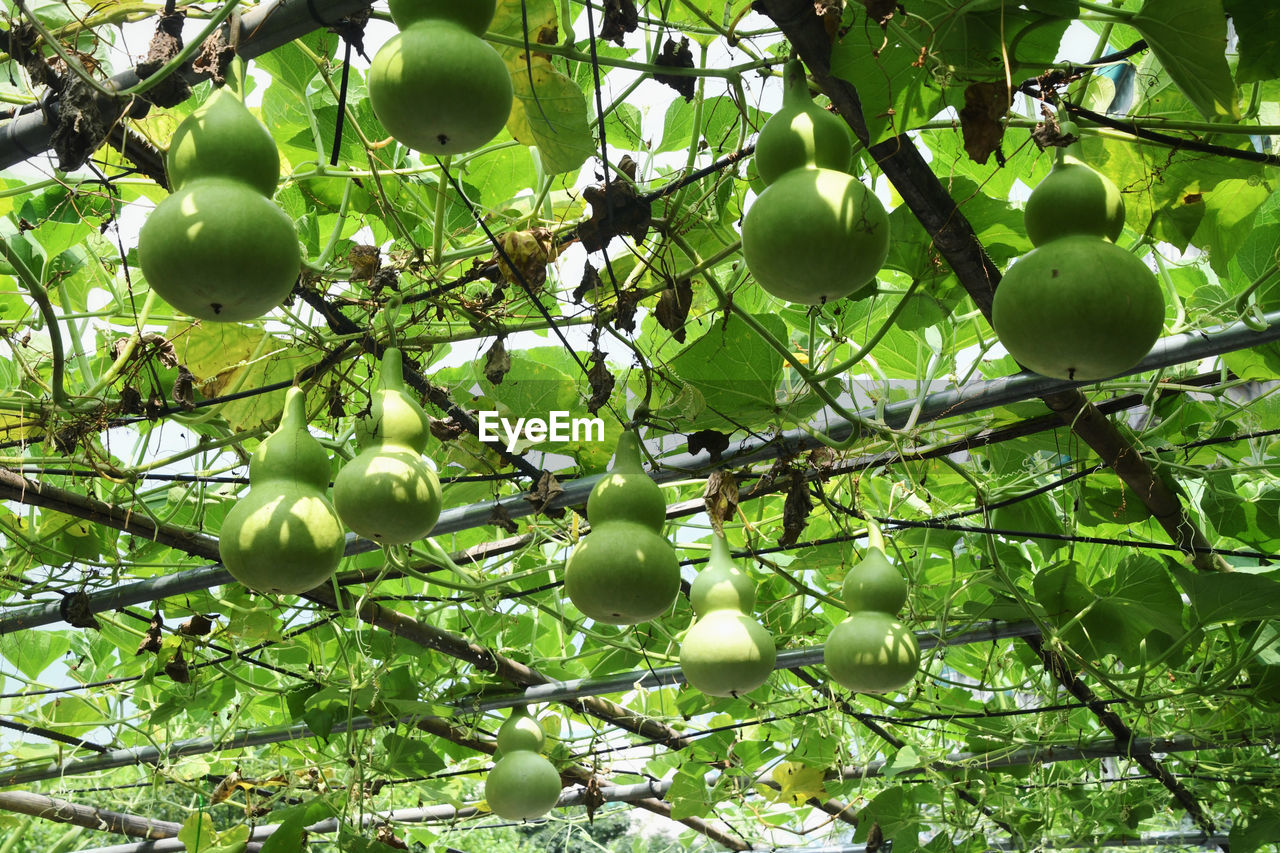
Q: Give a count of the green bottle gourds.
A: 10